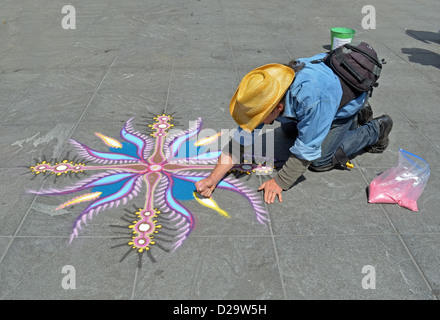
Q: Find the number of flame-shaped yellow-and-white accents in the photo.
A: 4